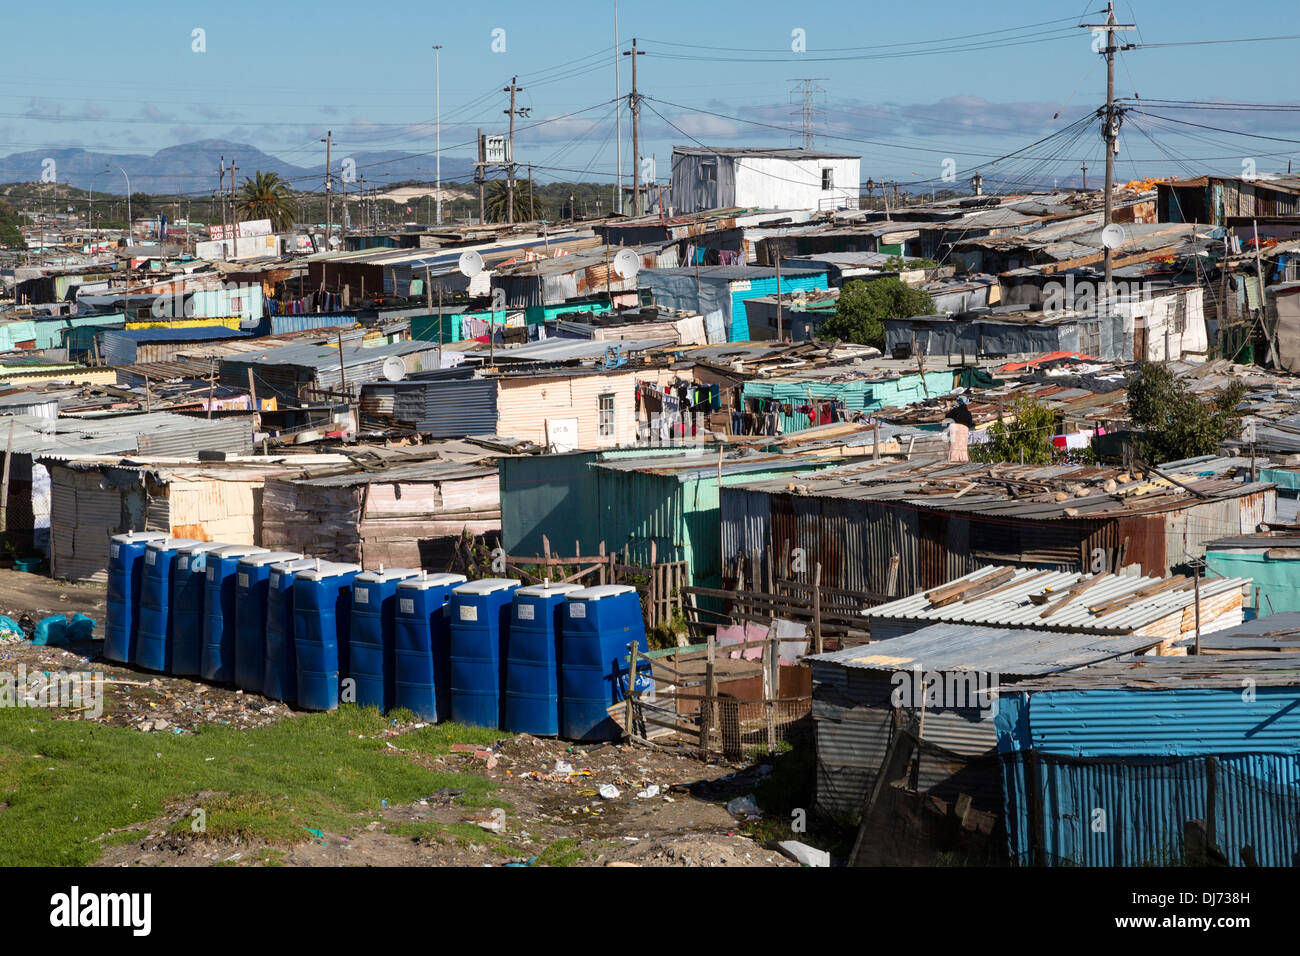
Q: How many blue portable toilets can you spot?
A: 12